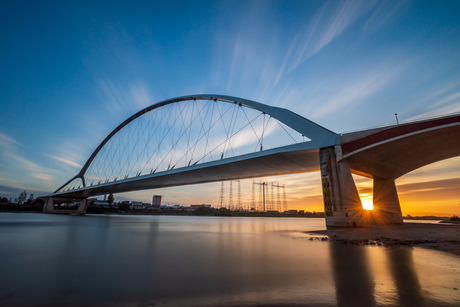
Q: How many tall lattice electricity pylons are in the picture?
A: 9